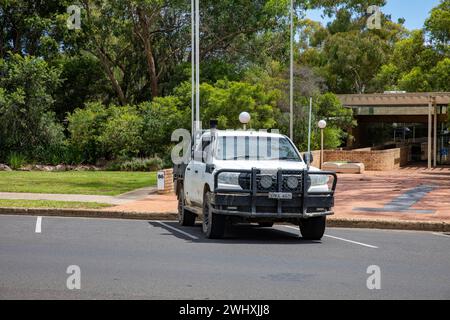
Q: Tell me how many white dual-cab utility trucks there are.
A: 1